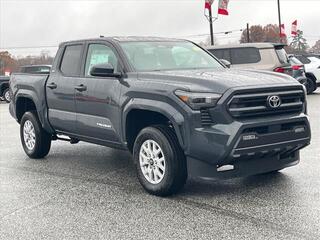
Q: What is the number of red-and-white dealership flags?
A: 4